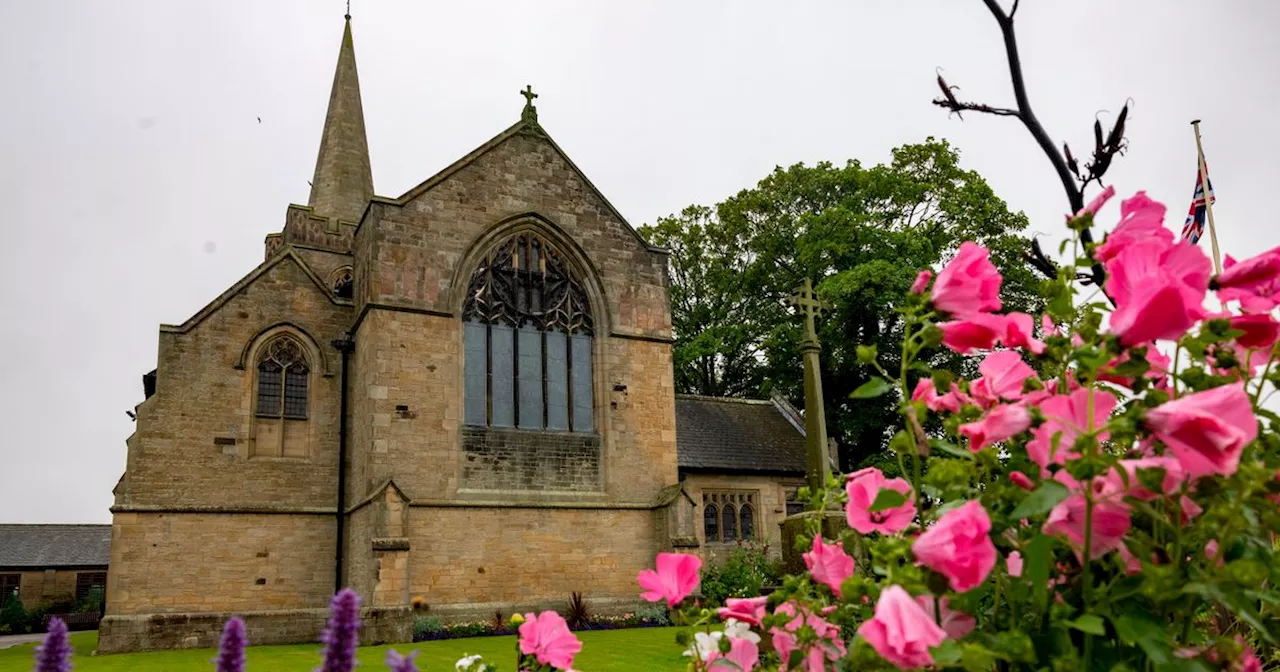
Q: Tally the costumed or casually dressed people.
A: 0